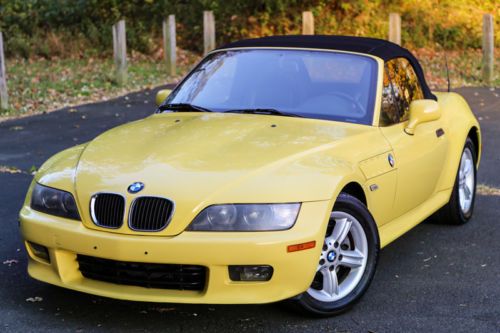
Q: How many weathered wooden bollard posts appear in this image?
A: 7